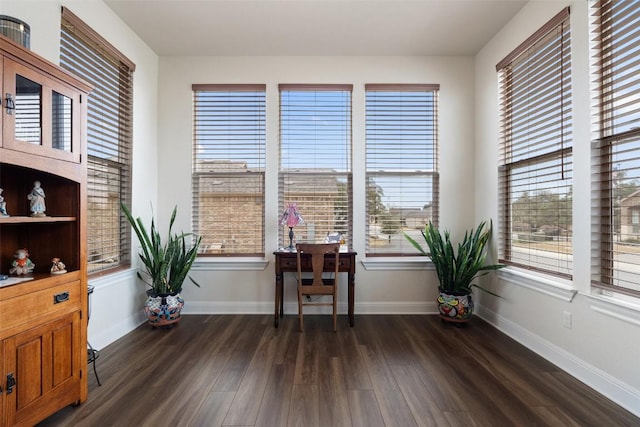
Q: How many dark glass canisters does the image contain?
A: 1